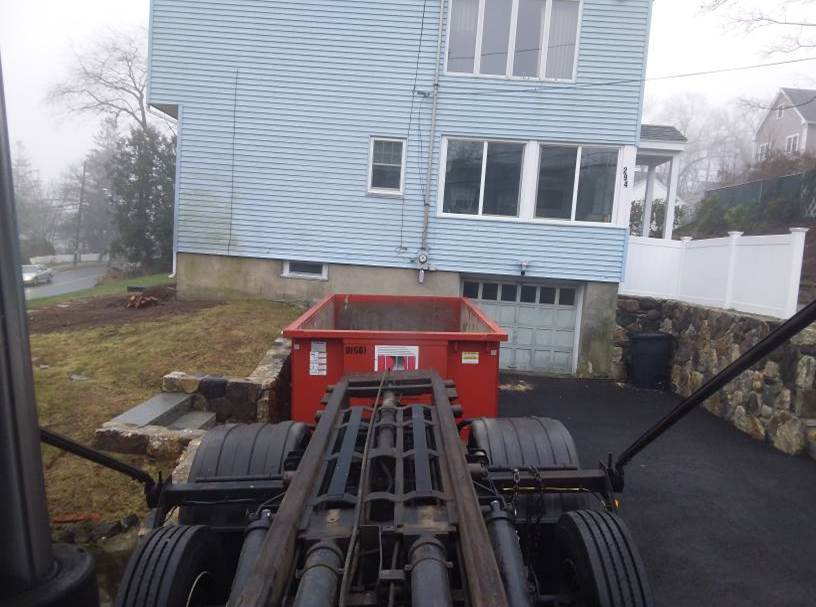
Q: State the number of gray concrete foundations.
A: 1